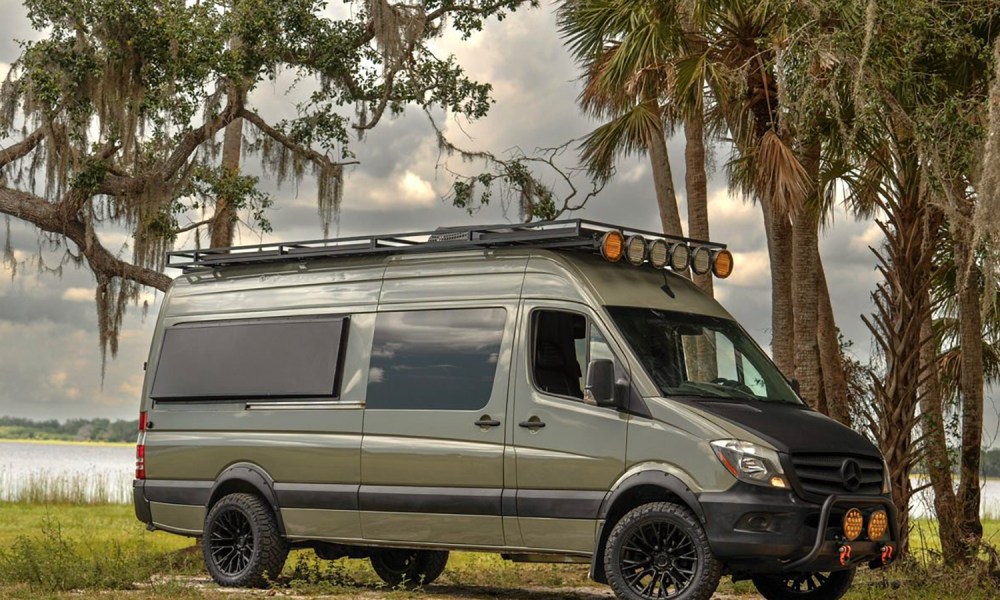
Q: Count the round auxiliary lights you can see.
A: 8